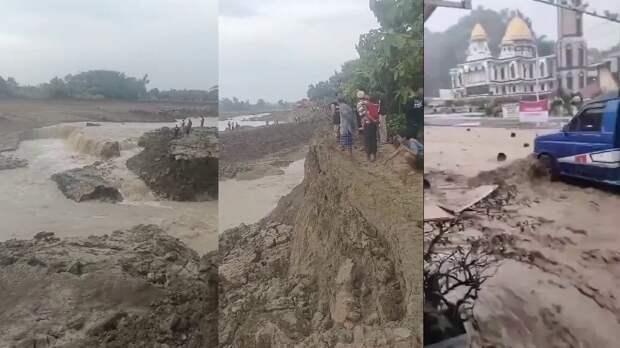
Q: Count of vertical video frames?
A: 3